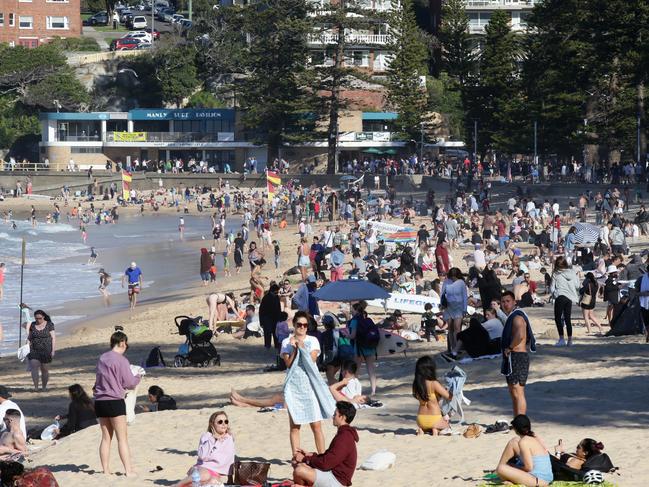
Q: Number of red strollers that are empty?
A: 0